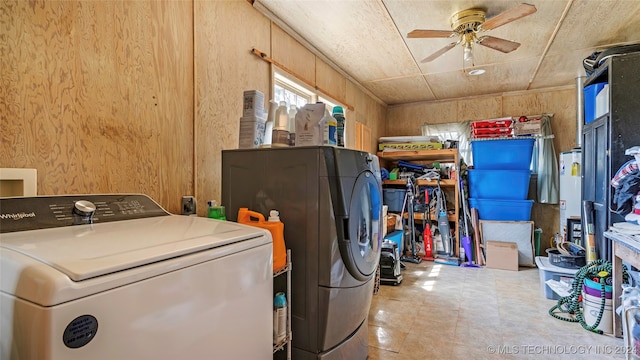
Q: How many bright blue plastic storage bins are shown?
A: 3